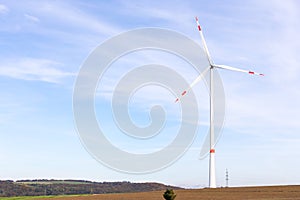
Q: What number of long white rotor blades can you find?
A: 3